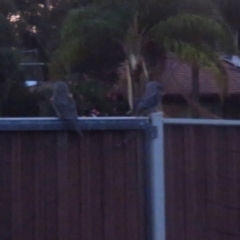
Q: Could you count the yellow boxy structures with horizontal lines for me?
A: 0